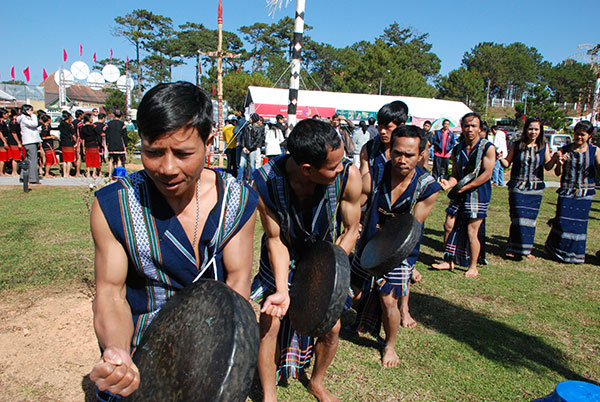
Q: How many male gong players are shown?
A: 5